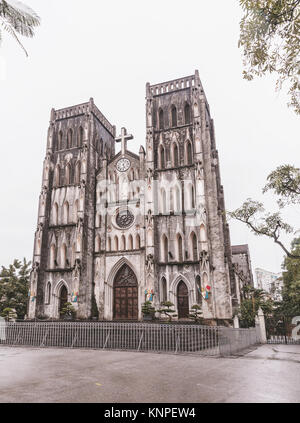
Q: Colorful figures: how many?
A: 4